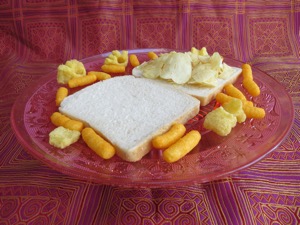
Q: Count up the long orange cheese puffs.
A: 14